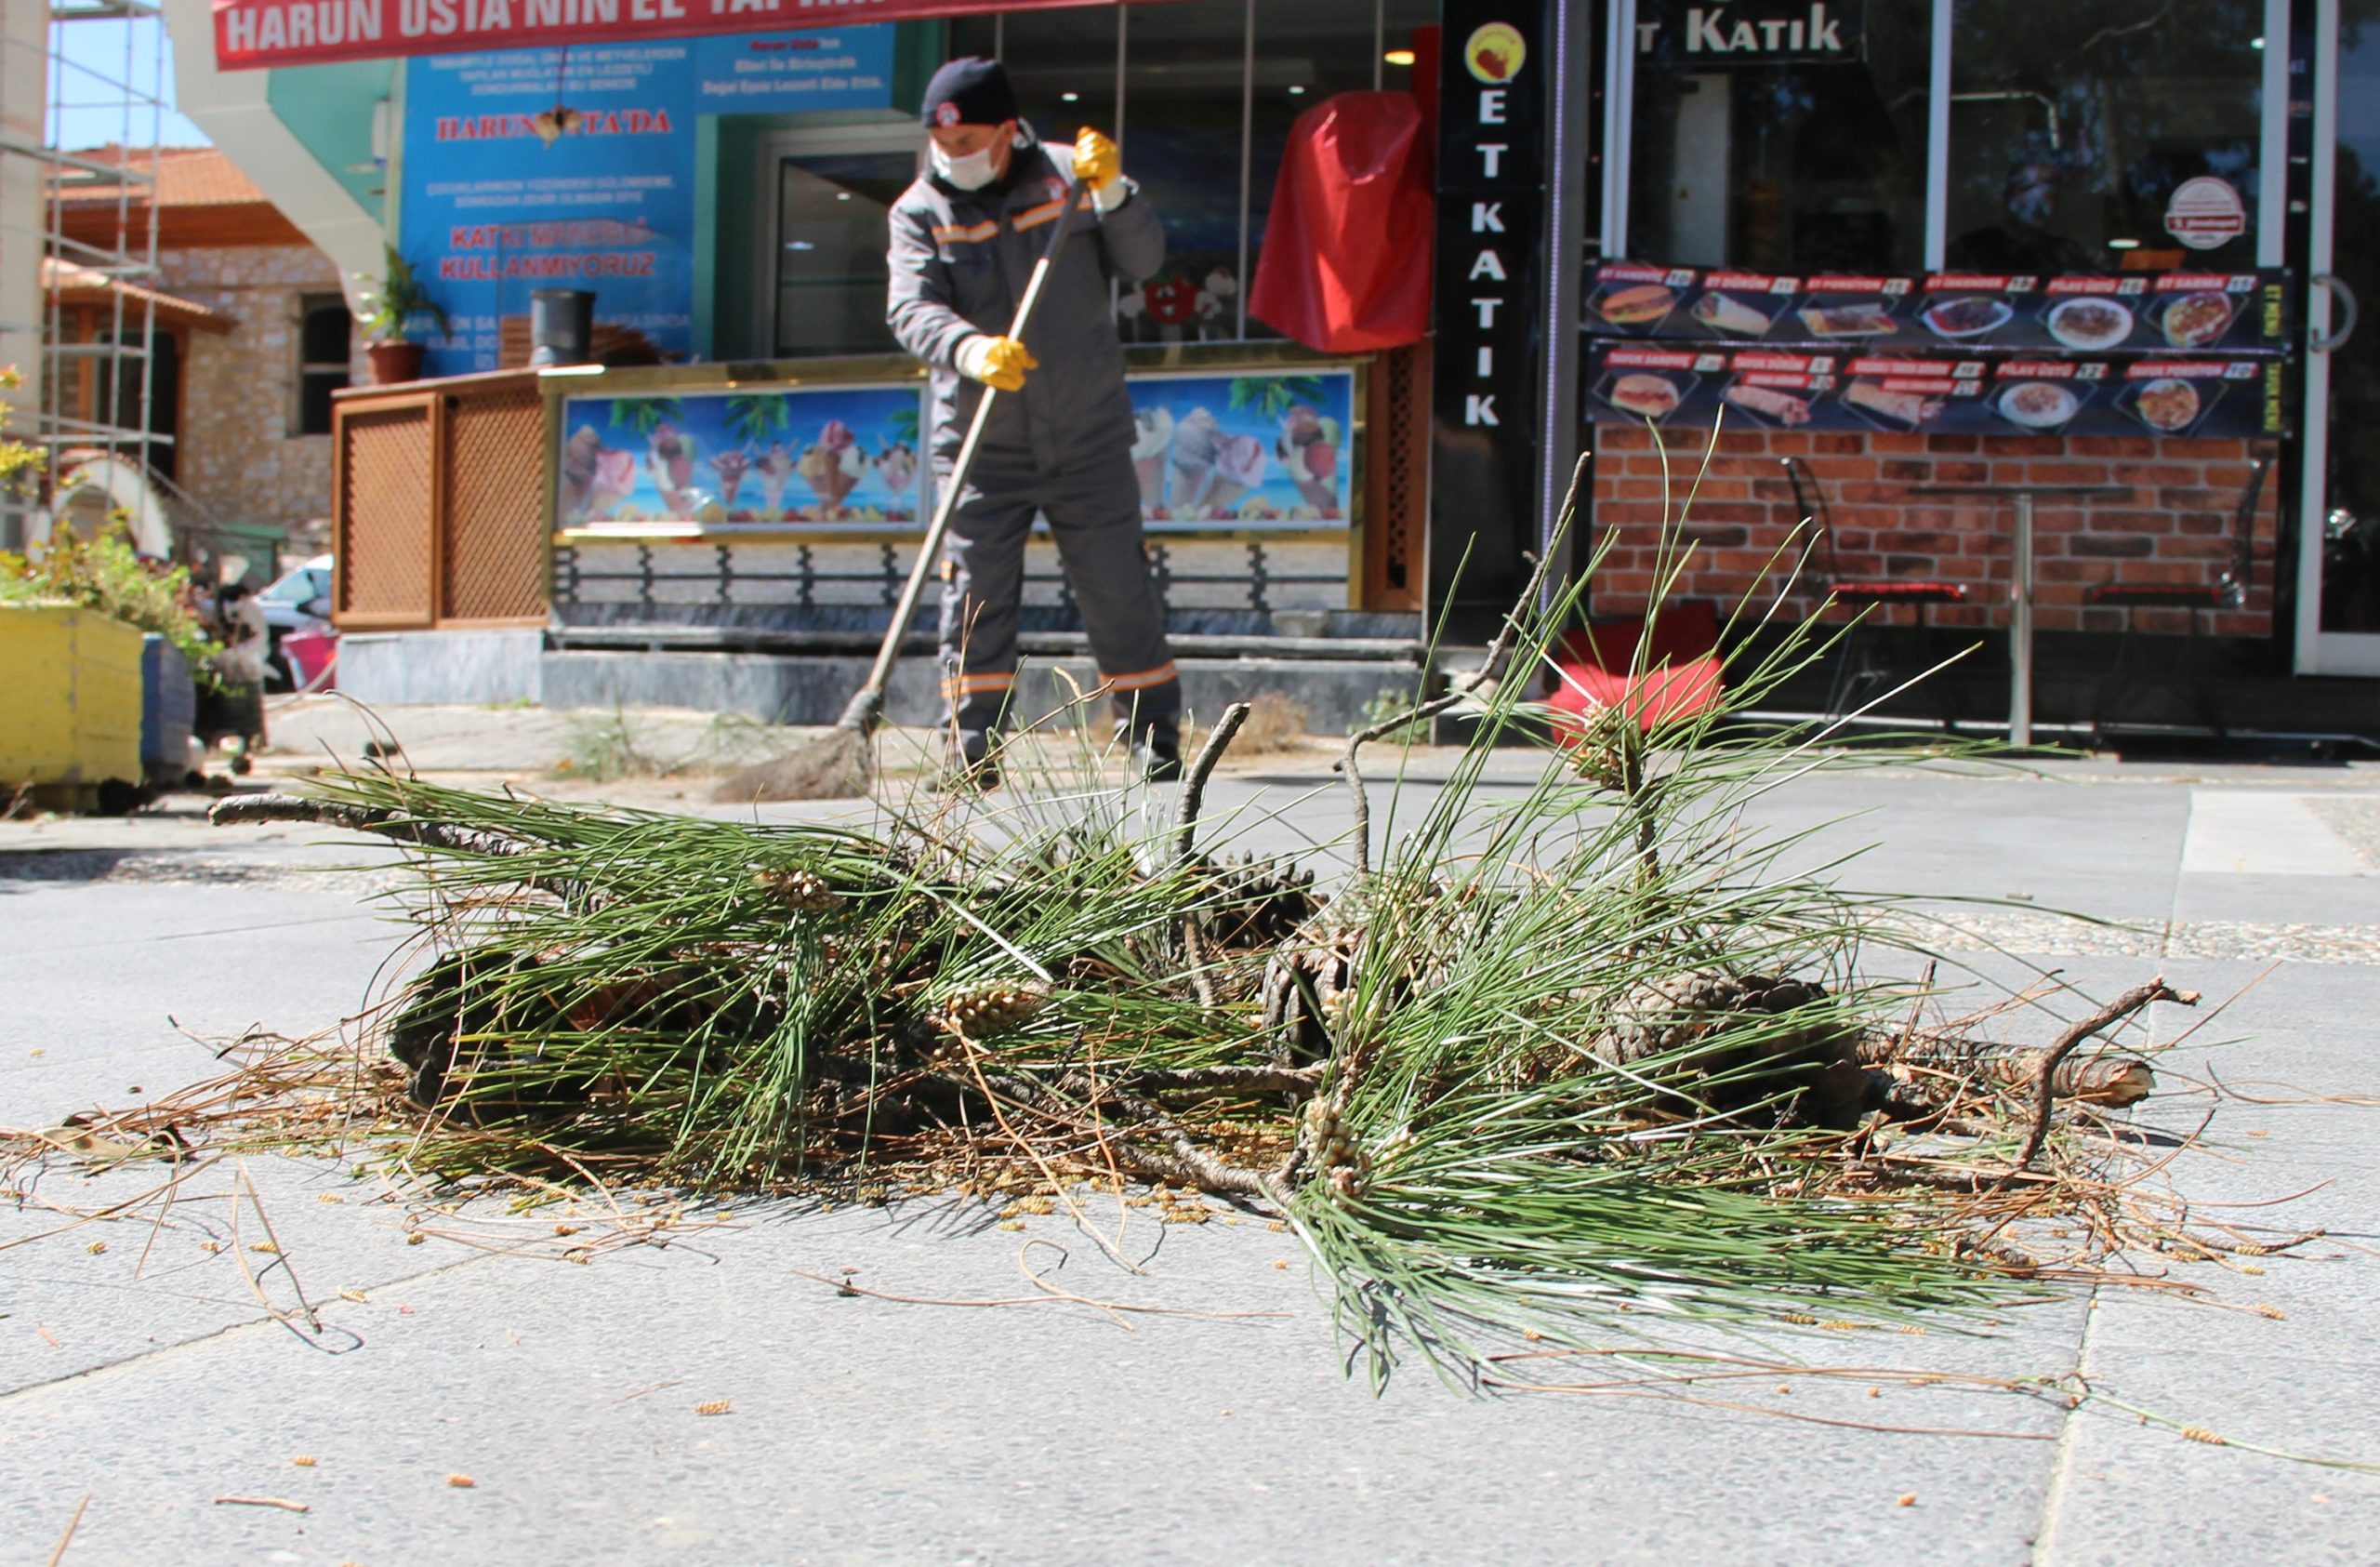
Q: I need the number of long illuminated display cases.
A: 2